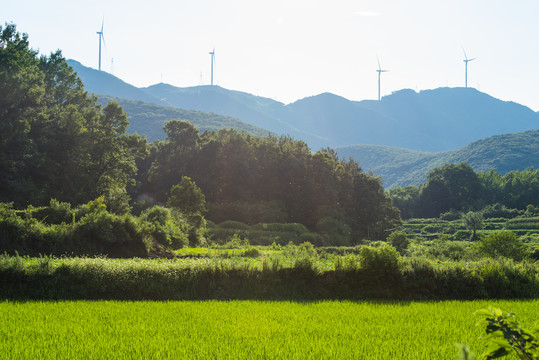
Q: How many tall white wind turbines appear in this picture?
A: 4